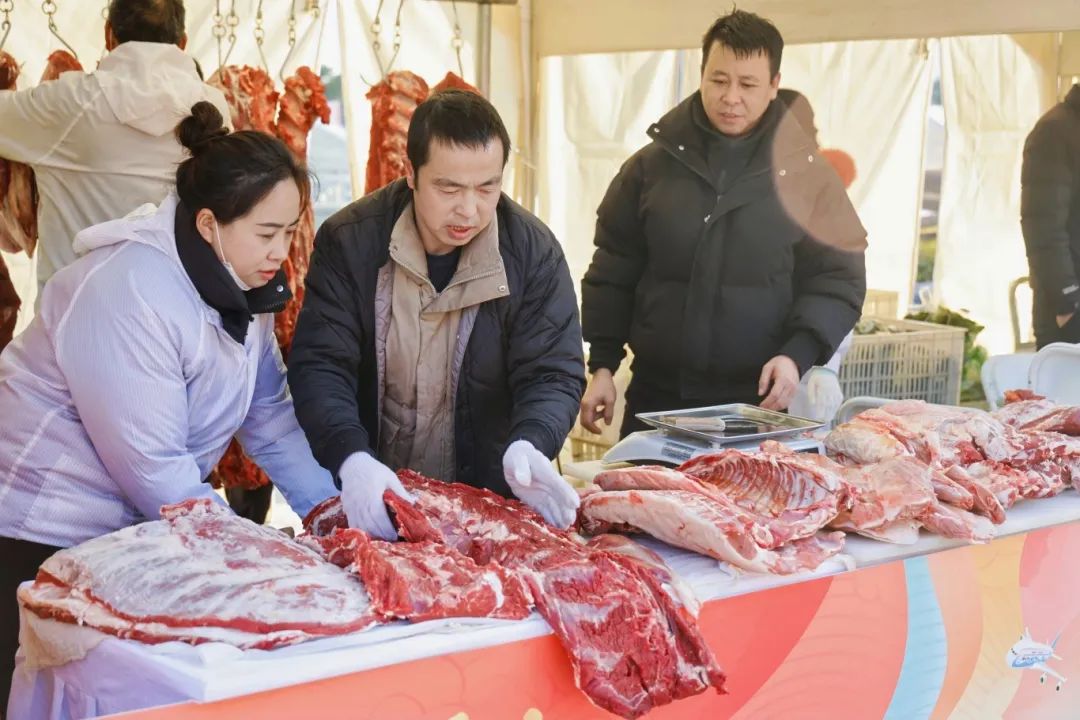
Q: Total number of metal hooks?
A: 9